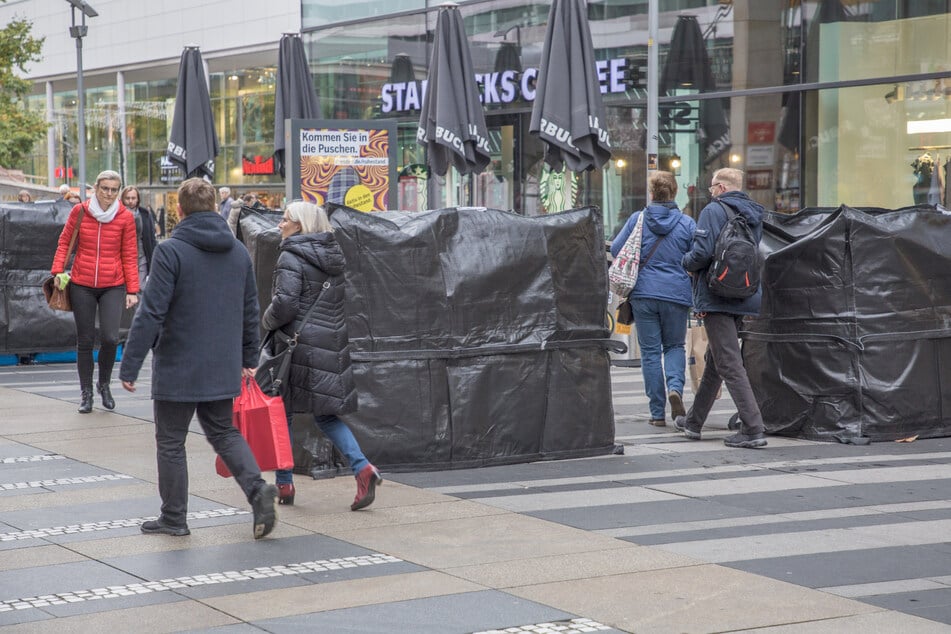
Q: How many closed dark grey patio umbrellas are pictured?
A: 4